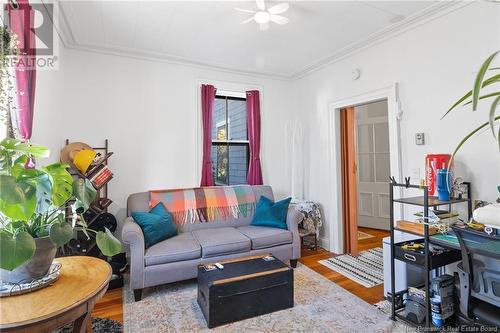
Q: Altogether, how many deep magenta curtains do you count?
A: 3